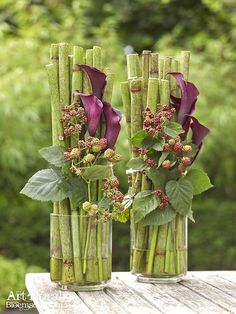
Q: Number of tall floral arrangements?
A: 2